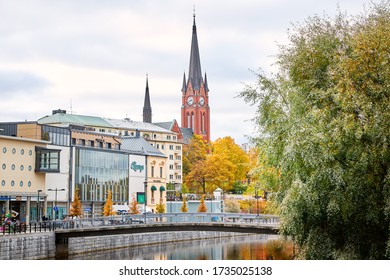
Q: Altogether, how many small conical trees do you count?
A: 6